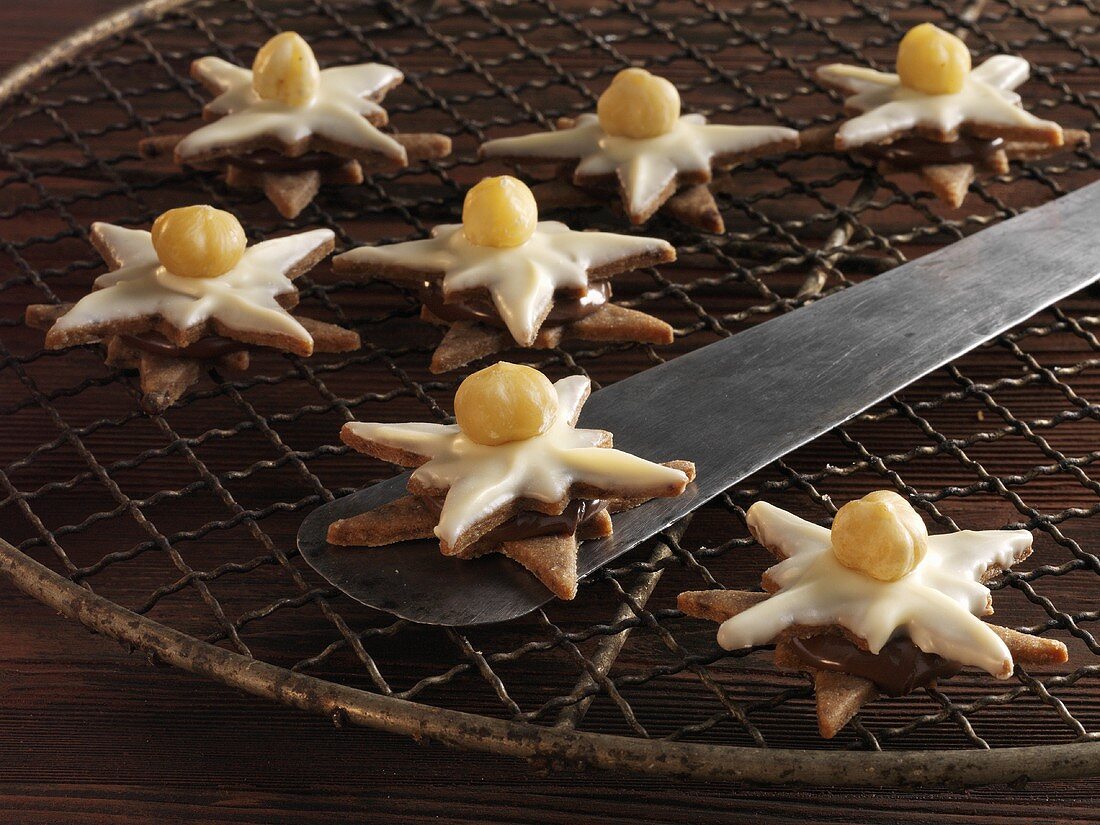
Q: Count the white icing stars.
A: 7